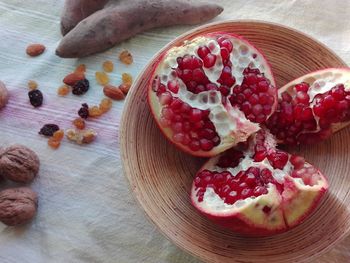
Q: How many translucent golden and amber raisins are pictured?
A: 12